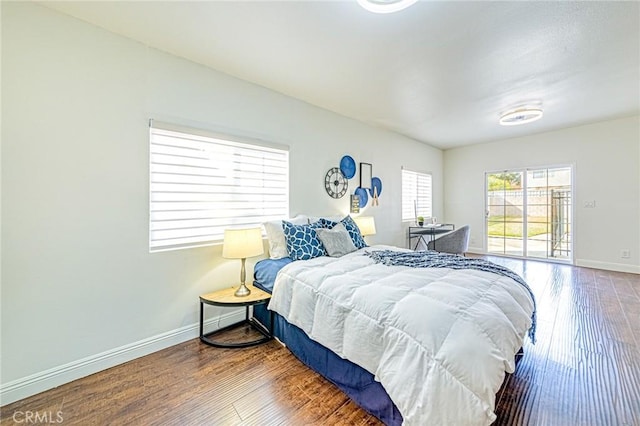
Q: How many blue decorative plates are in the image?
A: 3